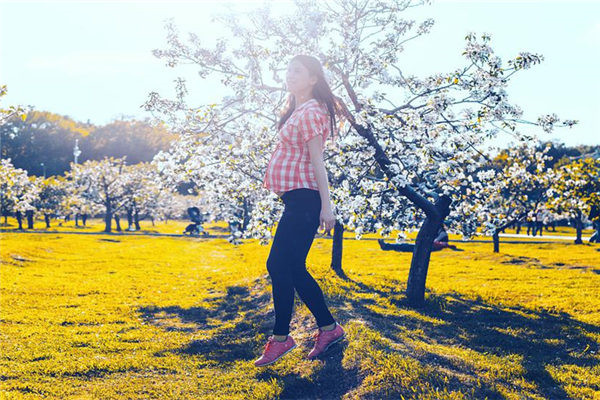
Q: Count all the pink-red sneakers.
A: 2